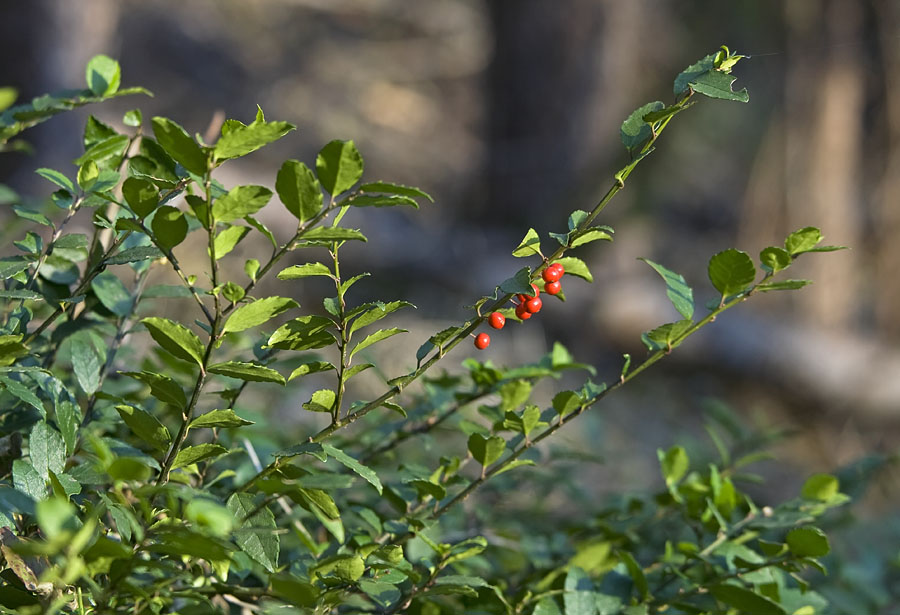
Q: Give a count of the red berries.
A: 9